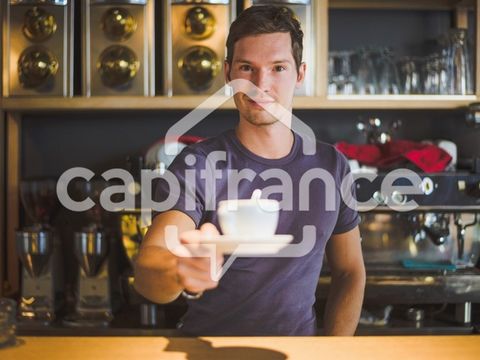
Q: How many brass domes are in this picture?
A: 6